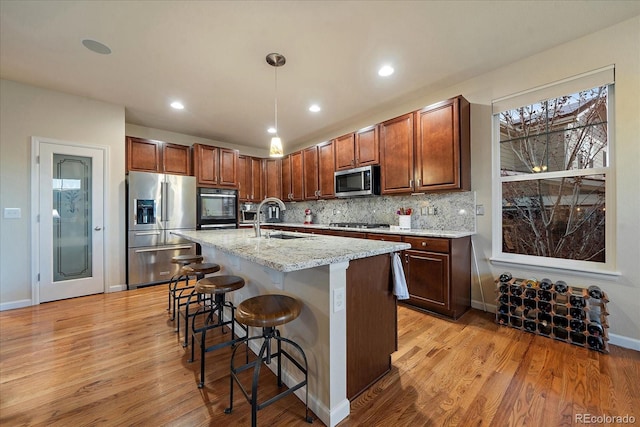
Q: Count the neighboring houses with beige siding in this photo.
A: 1